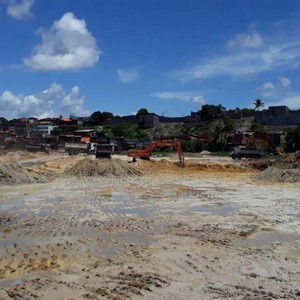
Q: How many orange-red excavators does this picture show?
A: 1